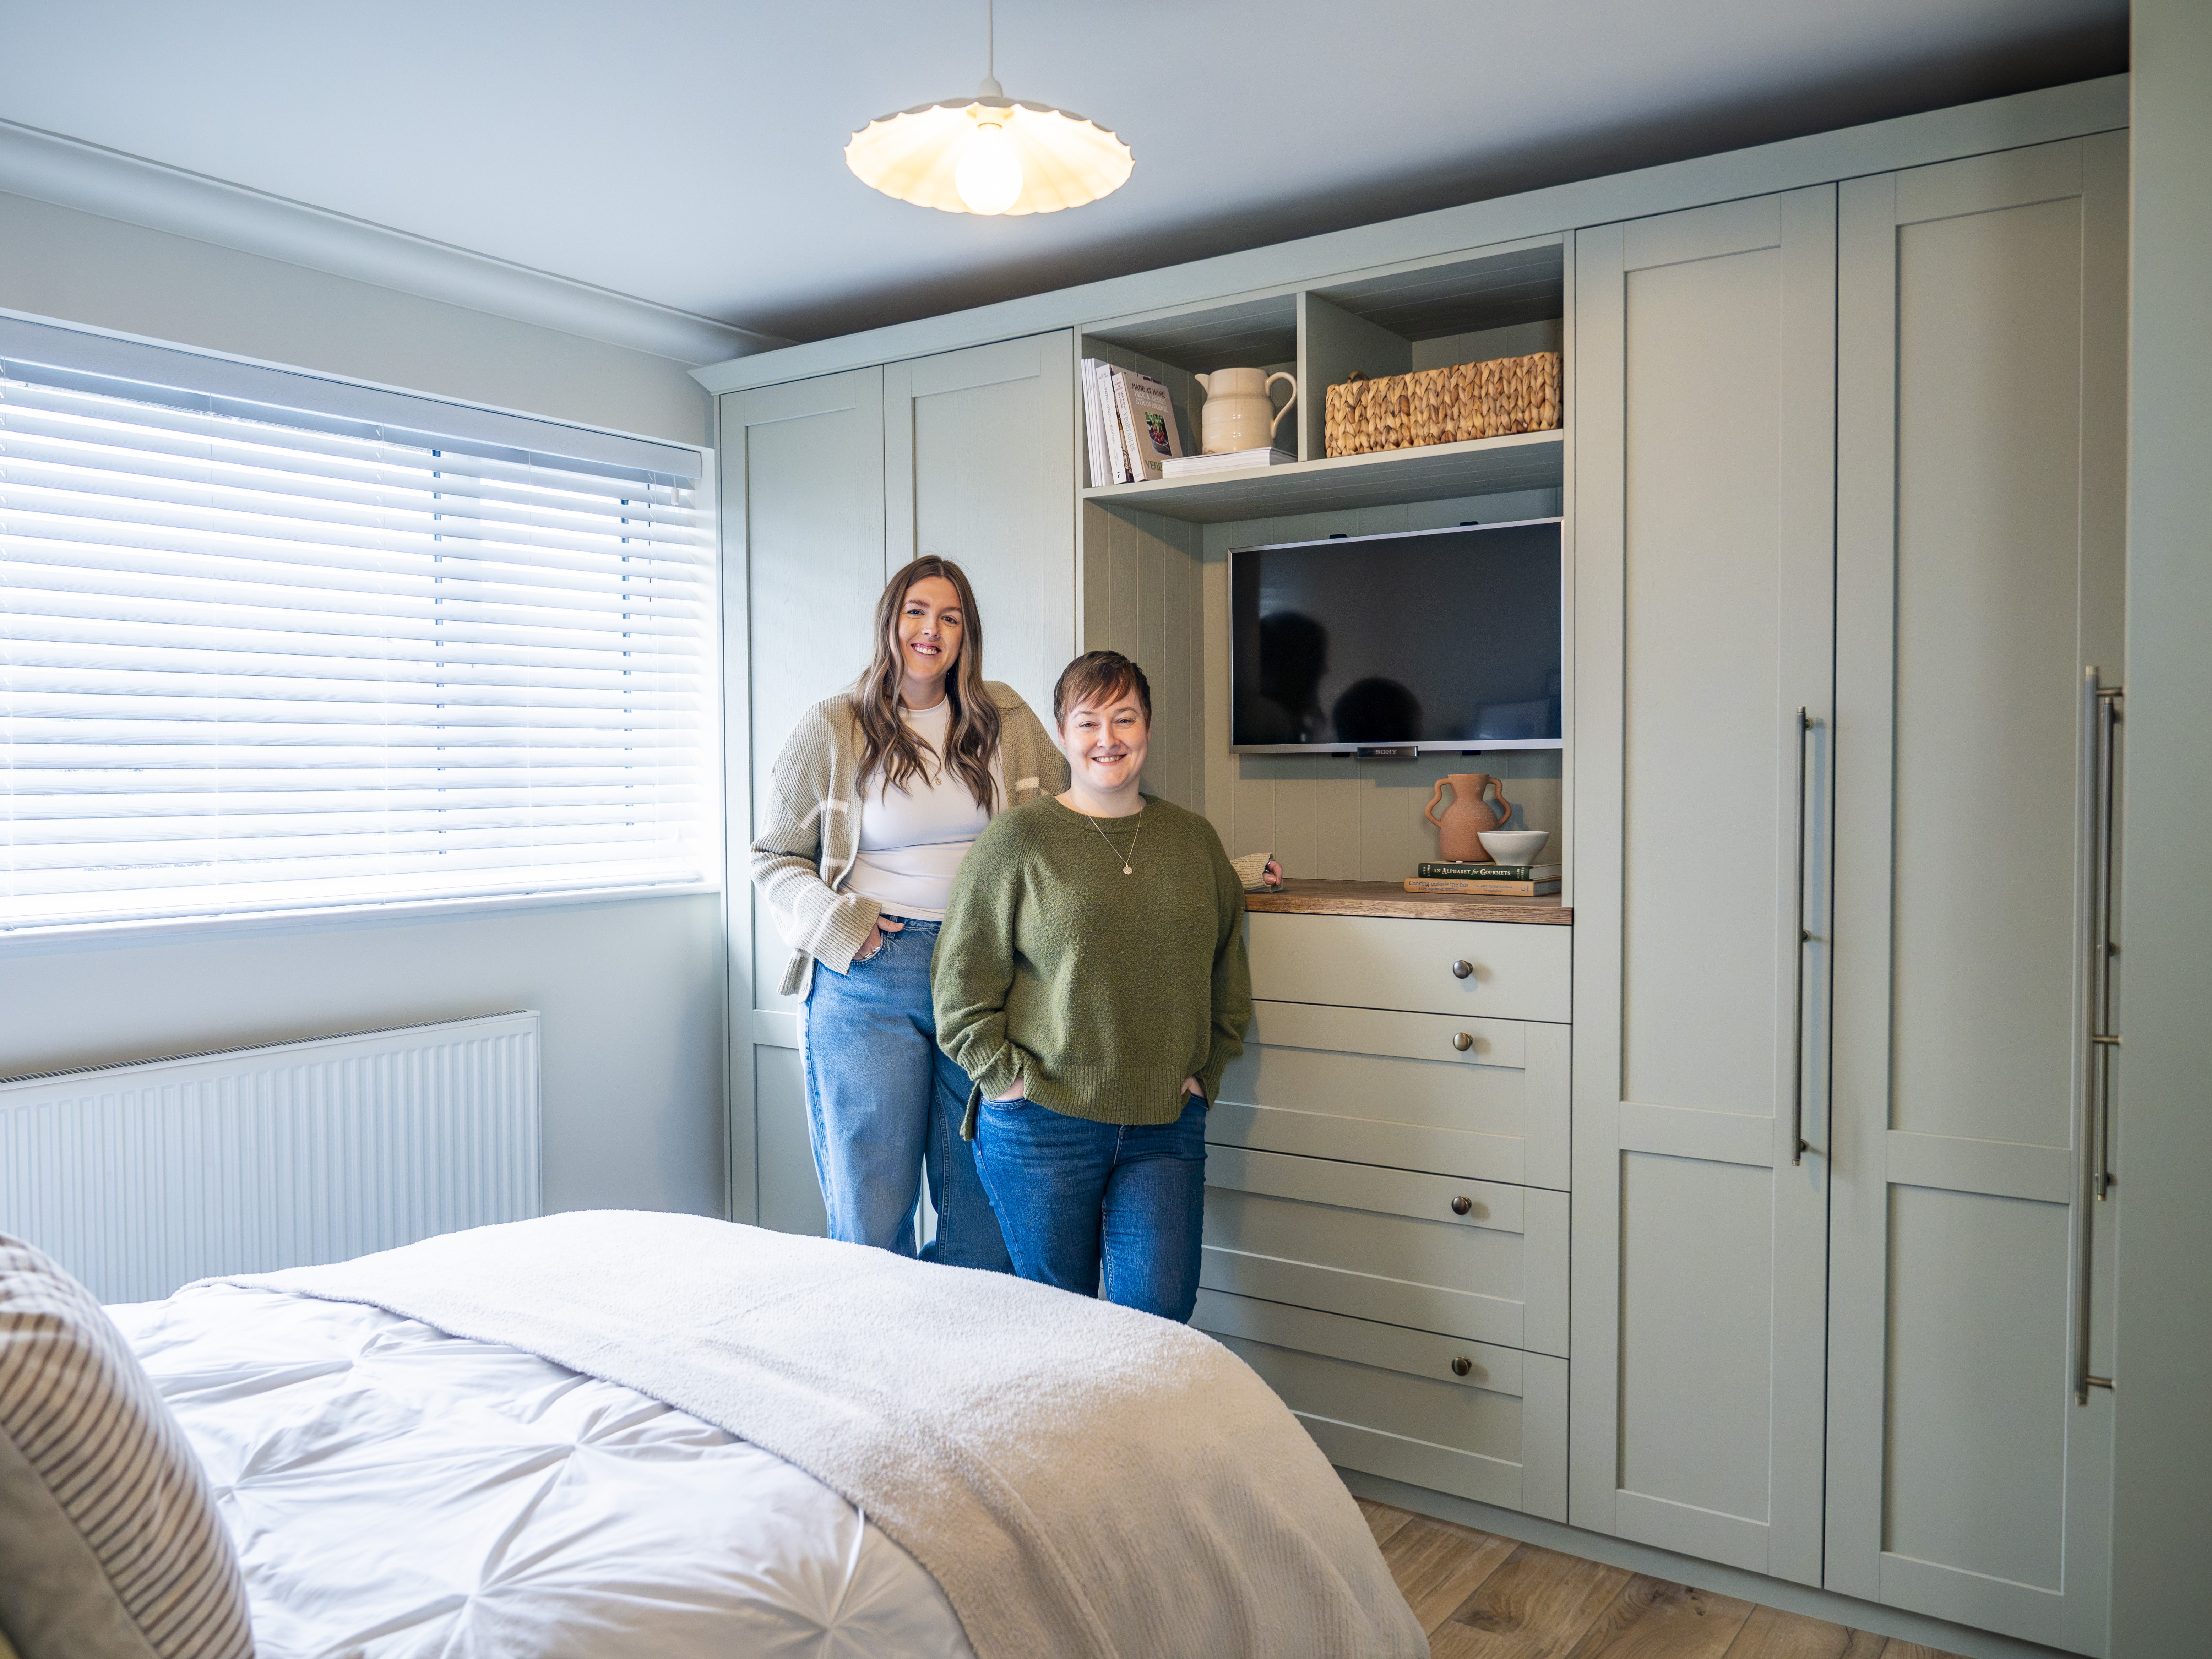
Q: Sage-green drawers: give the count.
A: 4